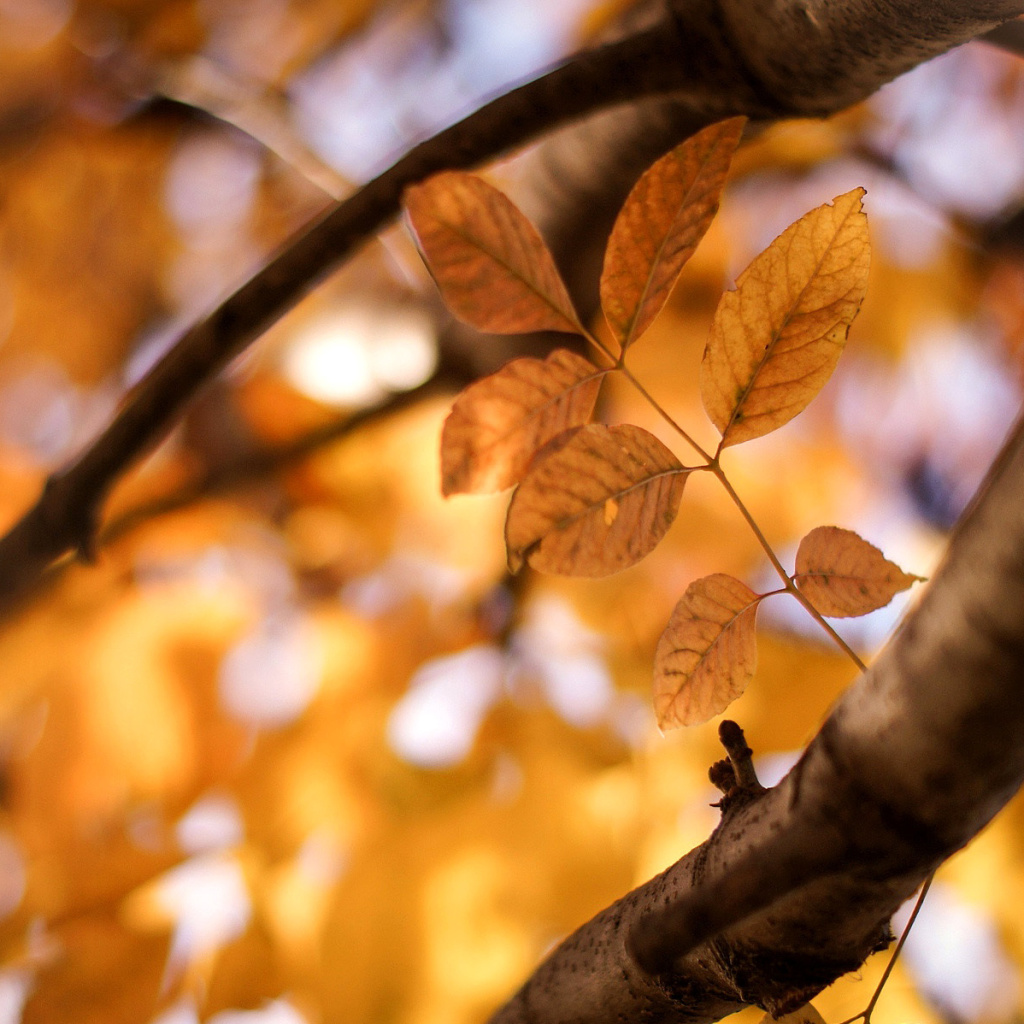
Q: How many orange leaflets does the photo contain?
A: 7